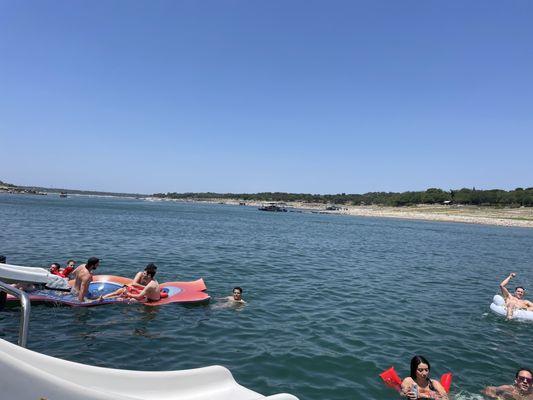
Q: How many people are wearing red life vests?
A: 2